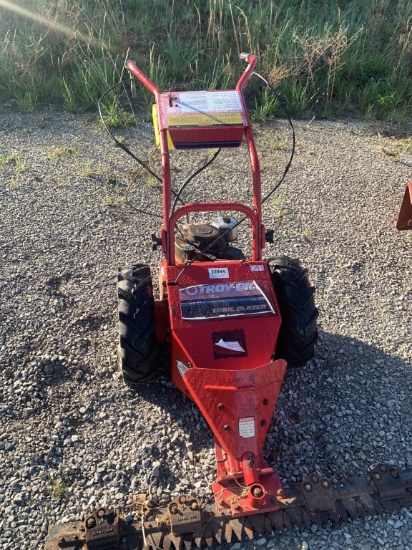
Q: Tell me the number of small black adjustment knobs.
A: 2